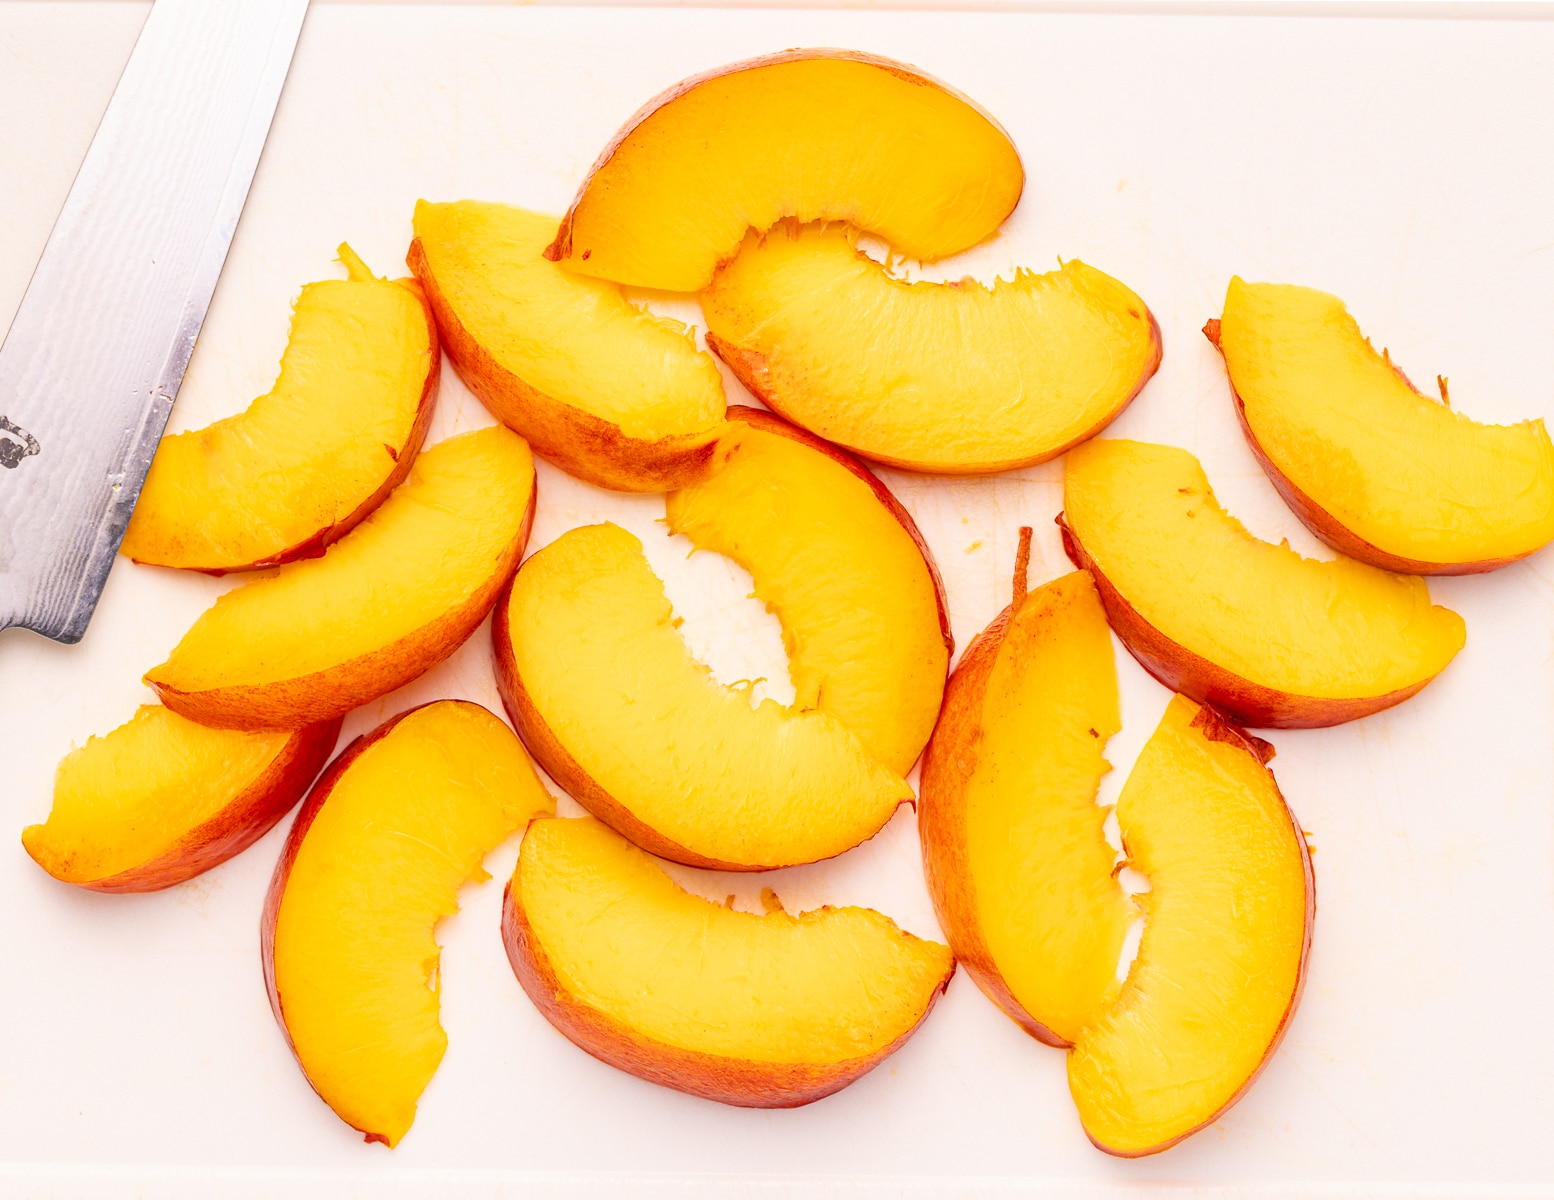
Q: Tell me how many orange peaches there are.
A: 14